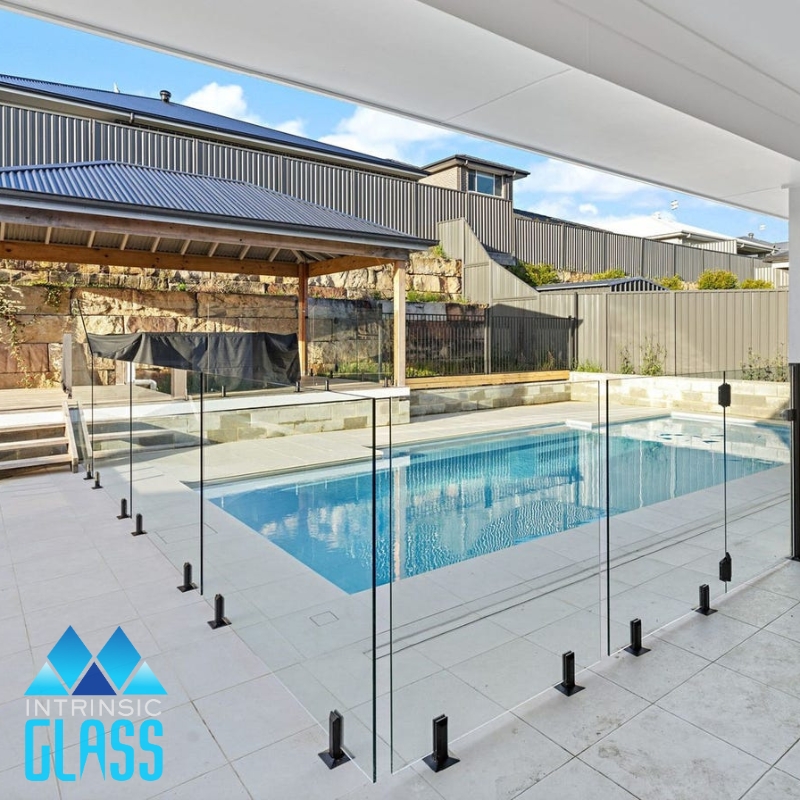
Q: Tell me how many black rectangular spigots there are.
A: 11